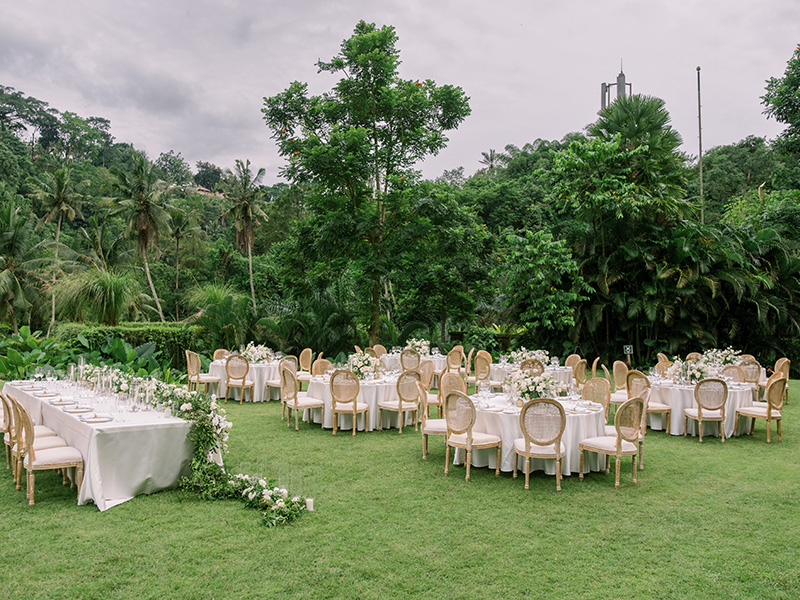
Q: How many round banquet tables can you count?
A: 7